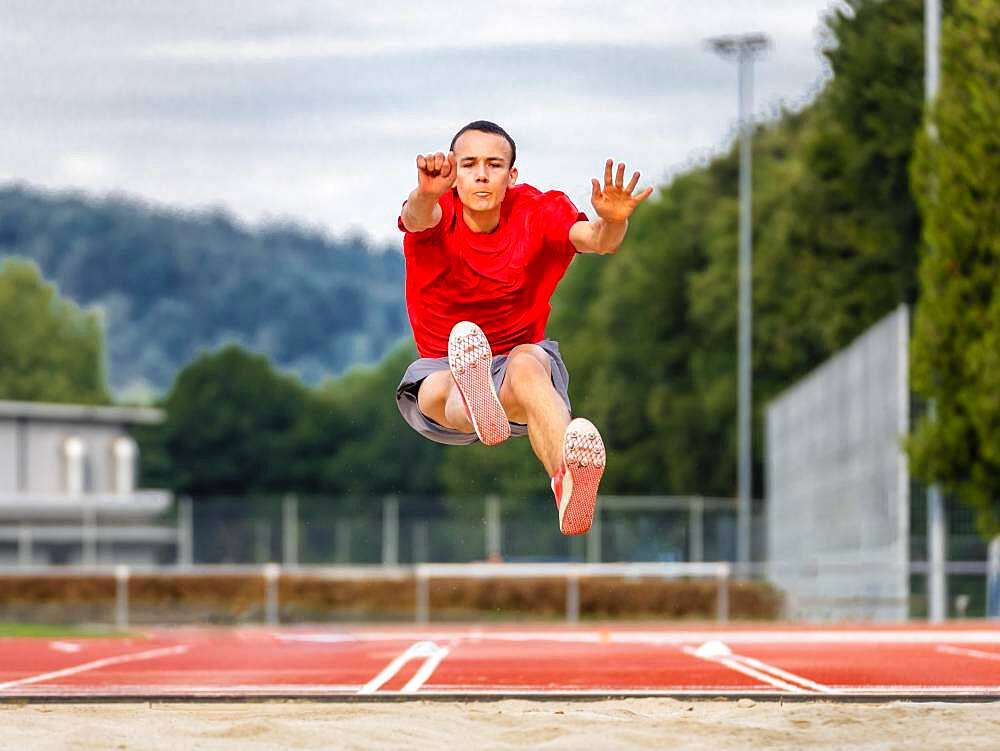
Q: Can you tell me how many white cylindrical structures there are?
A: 2